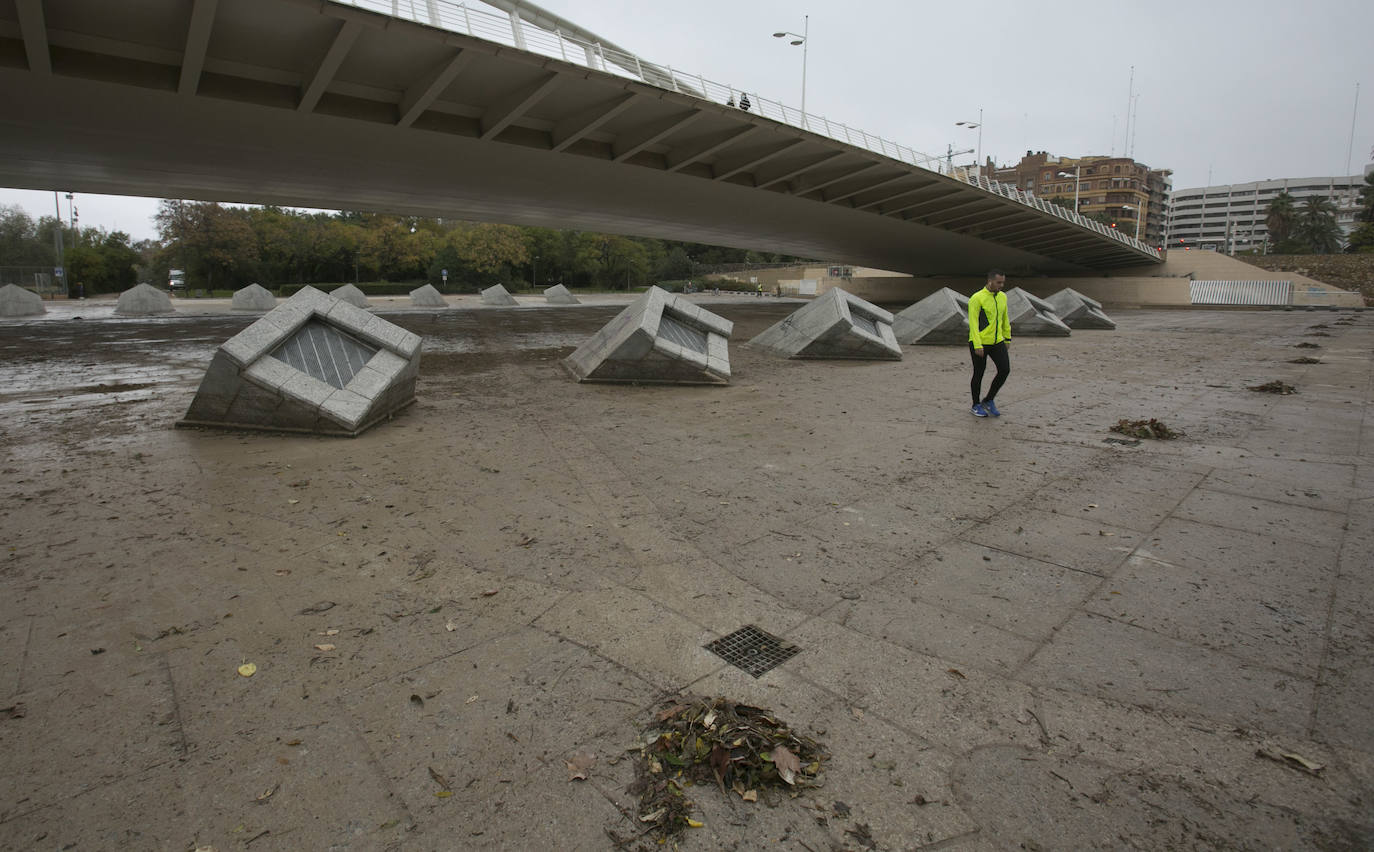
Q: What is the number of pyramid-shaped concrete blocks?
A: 13